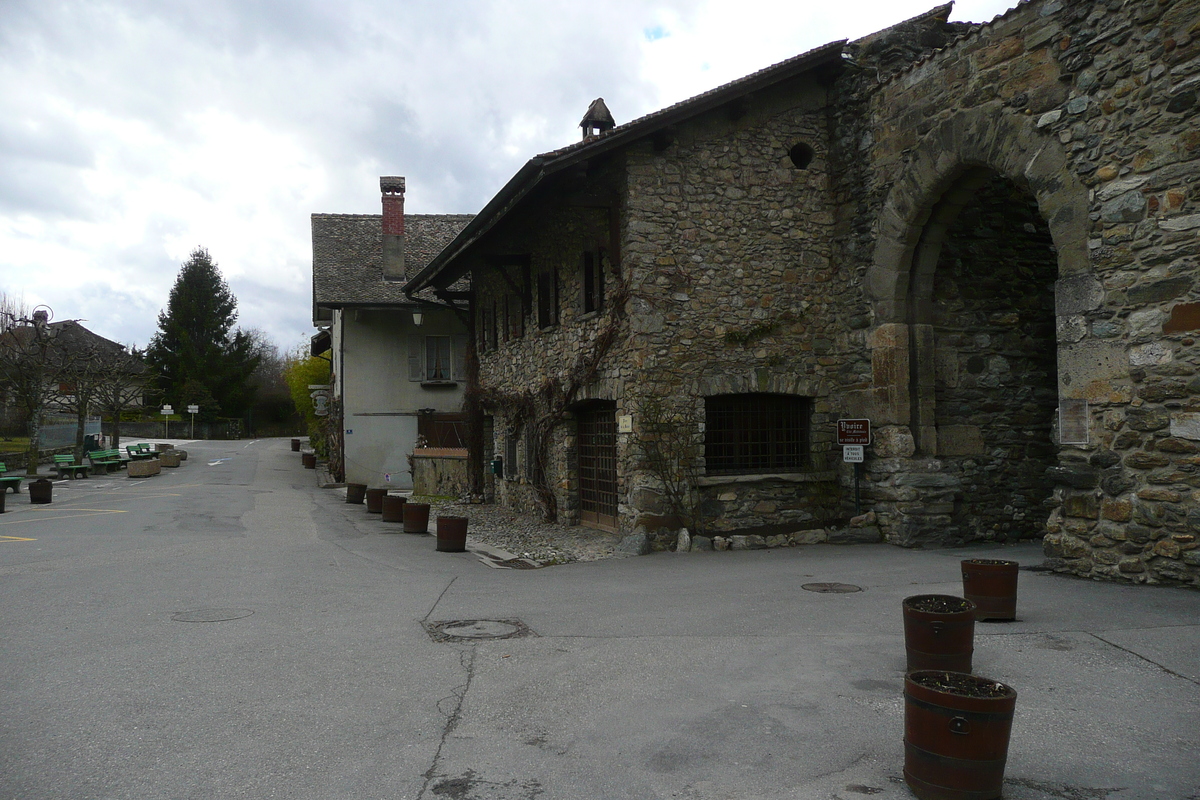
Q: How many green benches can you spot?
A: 6